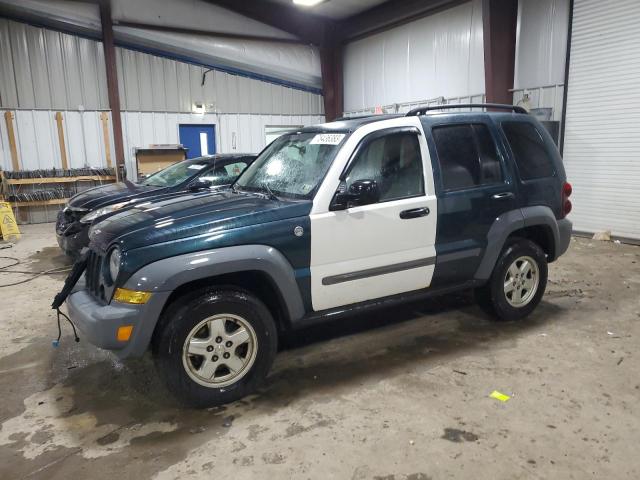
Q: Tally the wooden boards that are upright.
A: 3